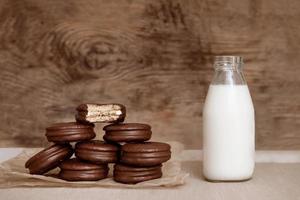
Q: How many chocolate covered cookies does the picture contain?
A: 8